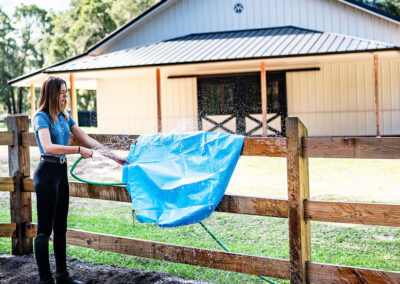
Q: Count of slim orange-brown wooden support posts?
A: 5